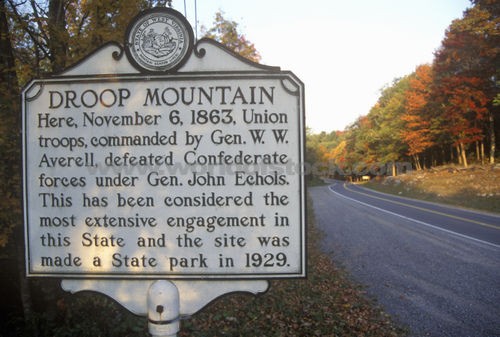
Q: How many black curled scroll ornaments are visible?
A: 2